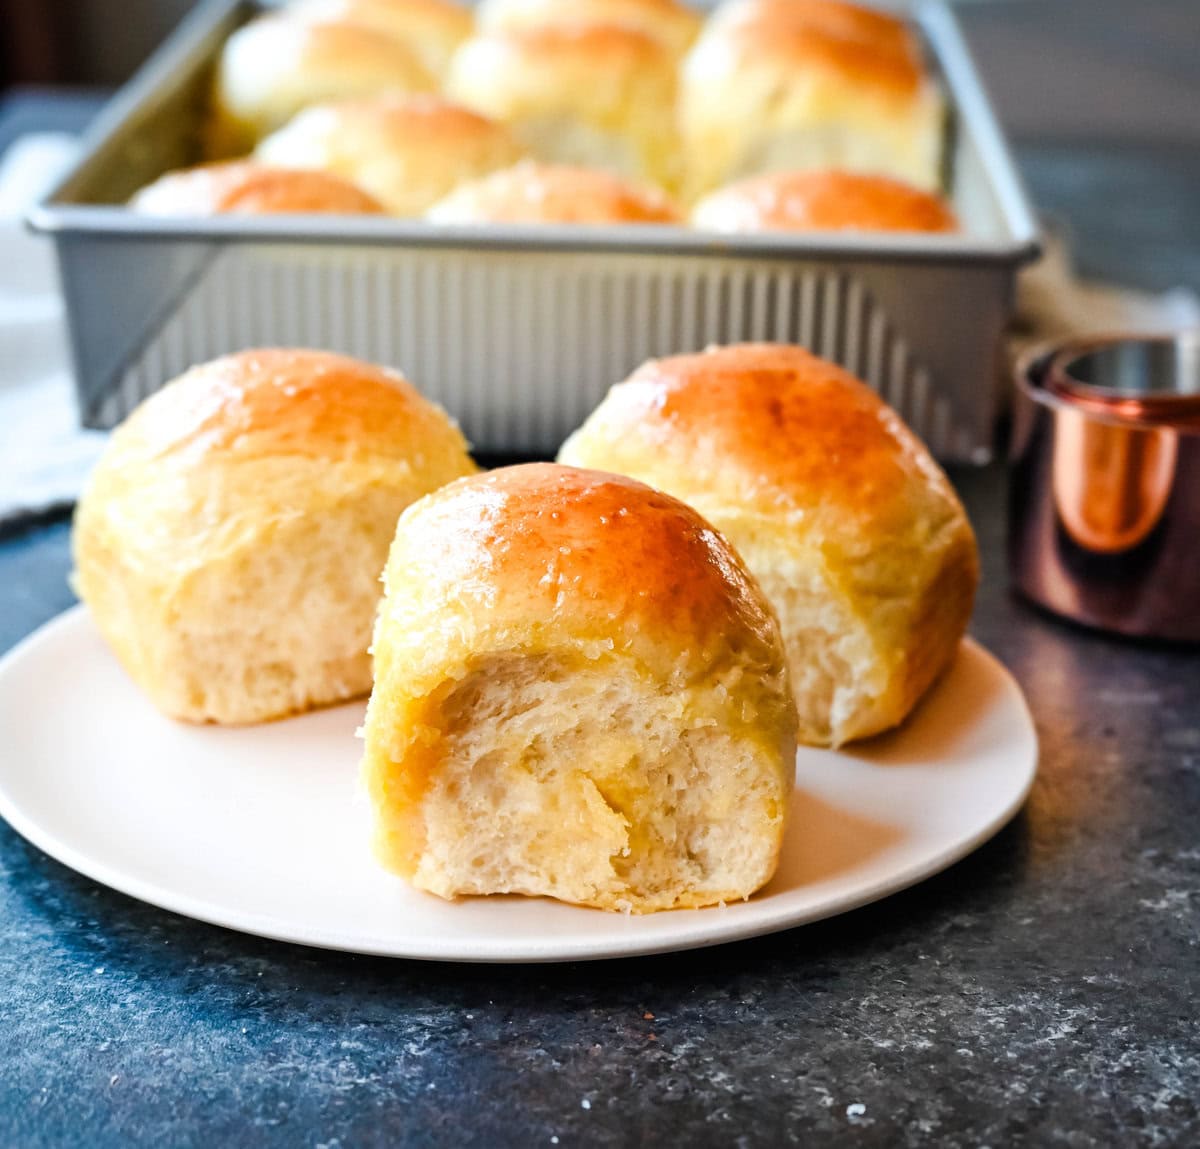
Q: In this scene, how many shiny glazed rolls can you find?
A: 12